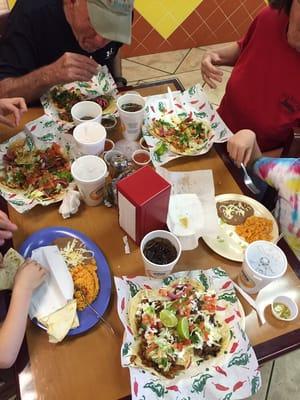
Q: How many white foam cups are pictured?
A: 6